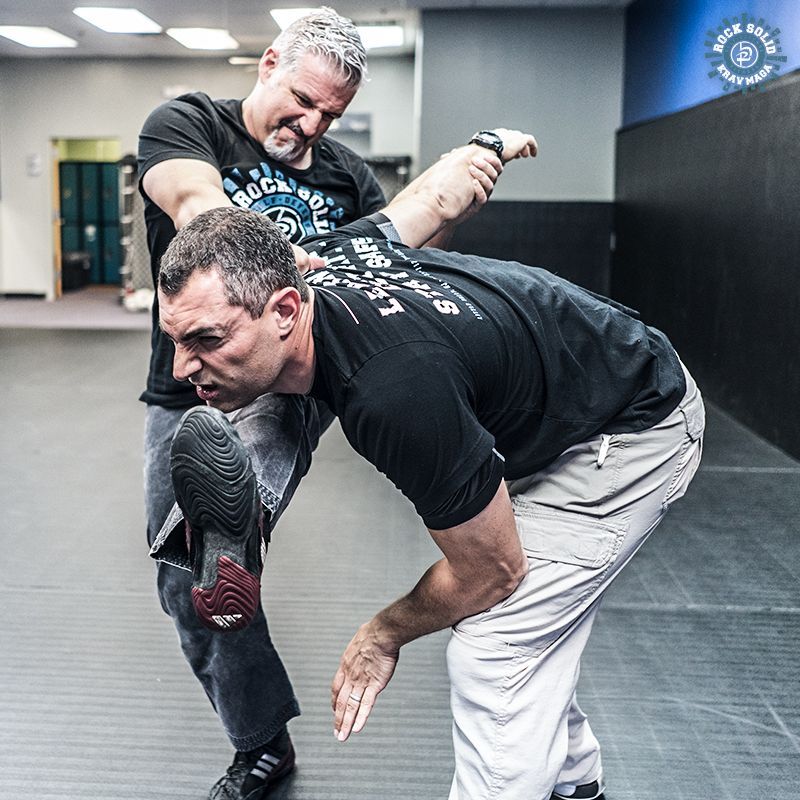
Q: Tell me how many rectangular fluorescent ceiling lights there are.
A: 5